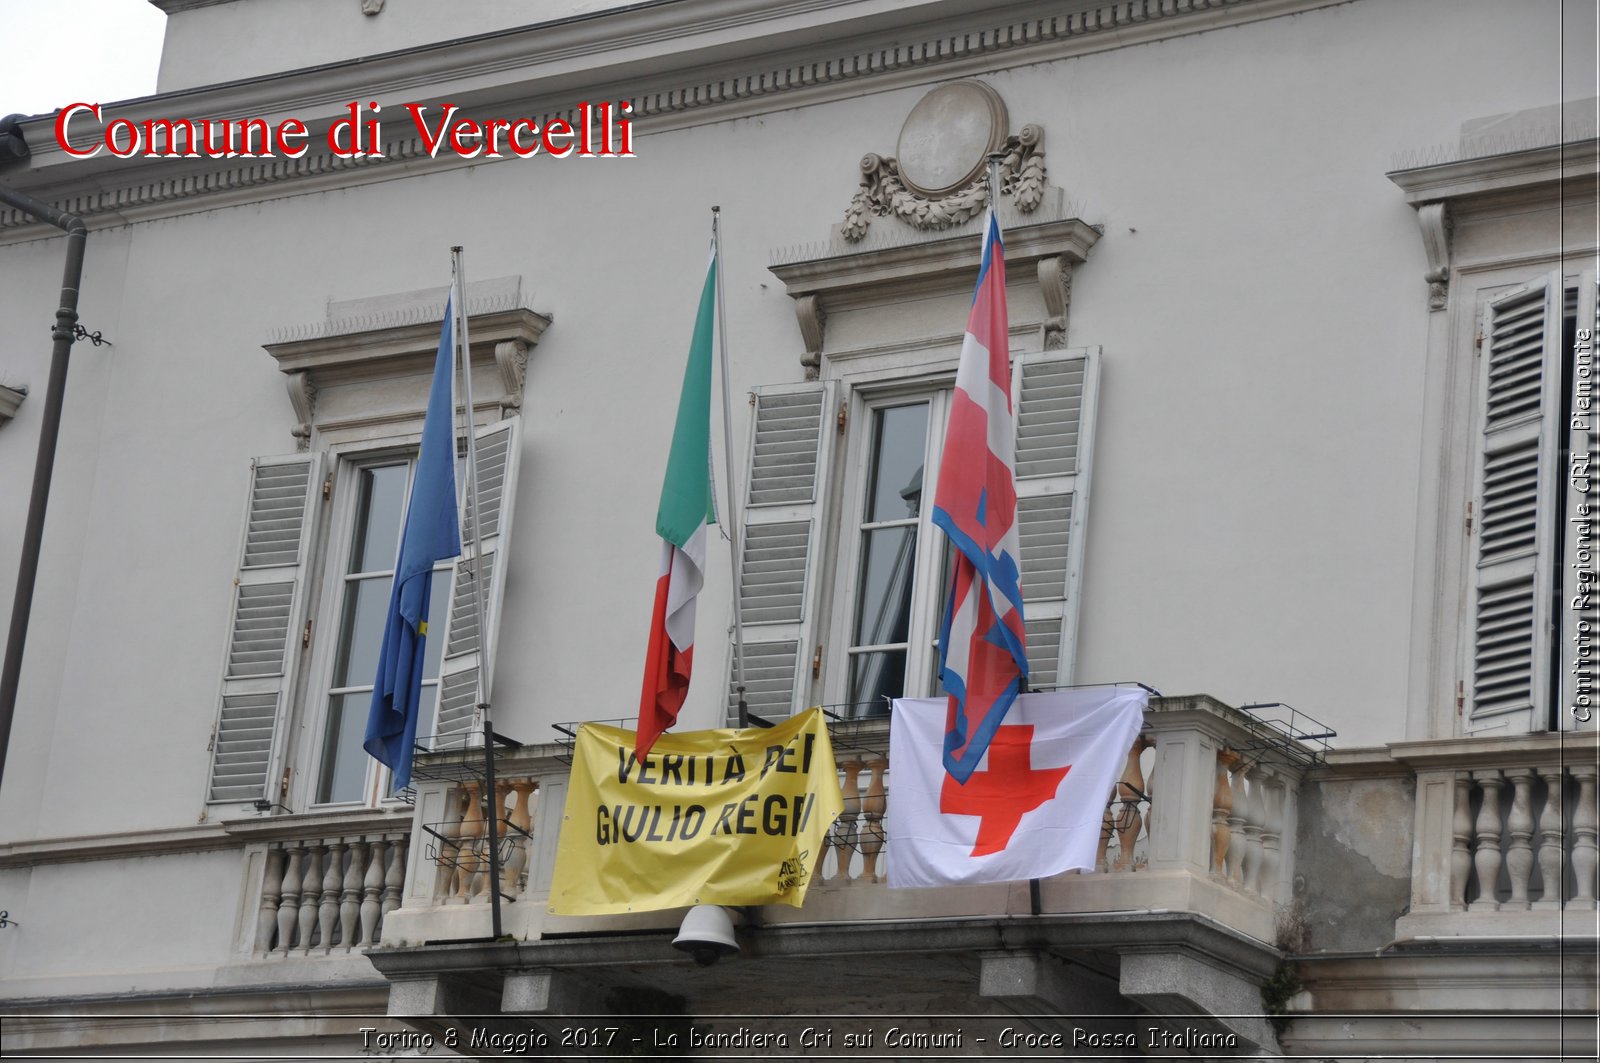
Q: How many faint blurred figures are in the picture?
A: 0